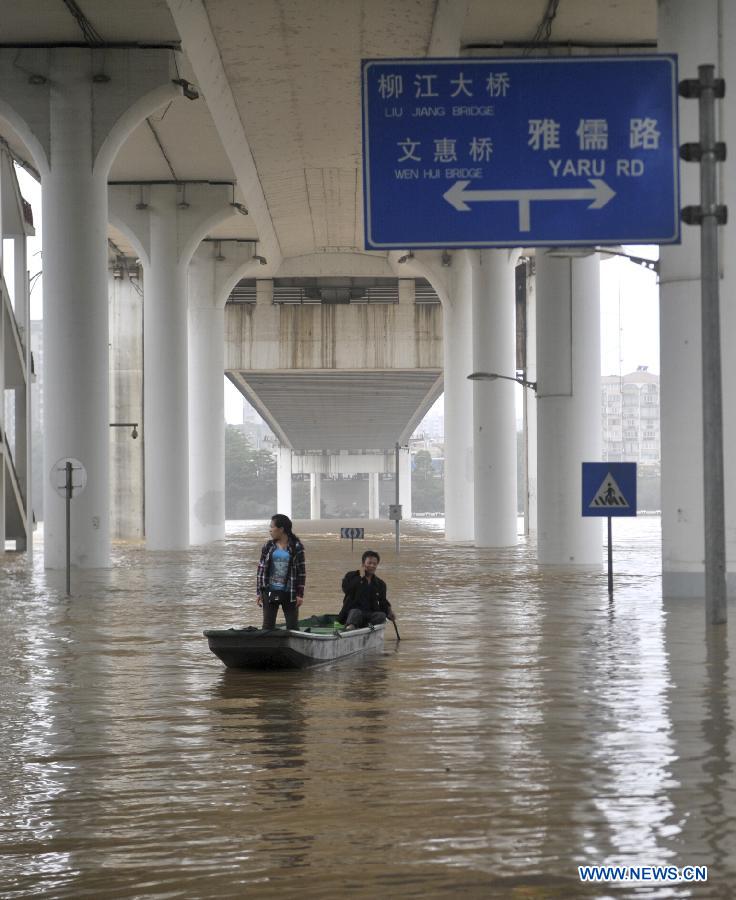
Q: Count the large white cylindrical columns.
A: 7